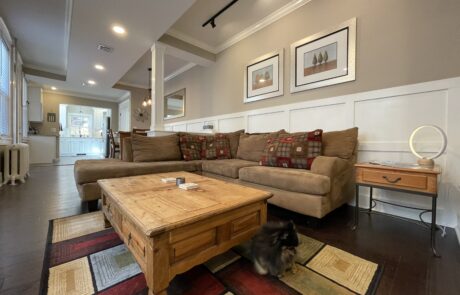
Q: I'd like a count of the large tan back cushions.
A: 4